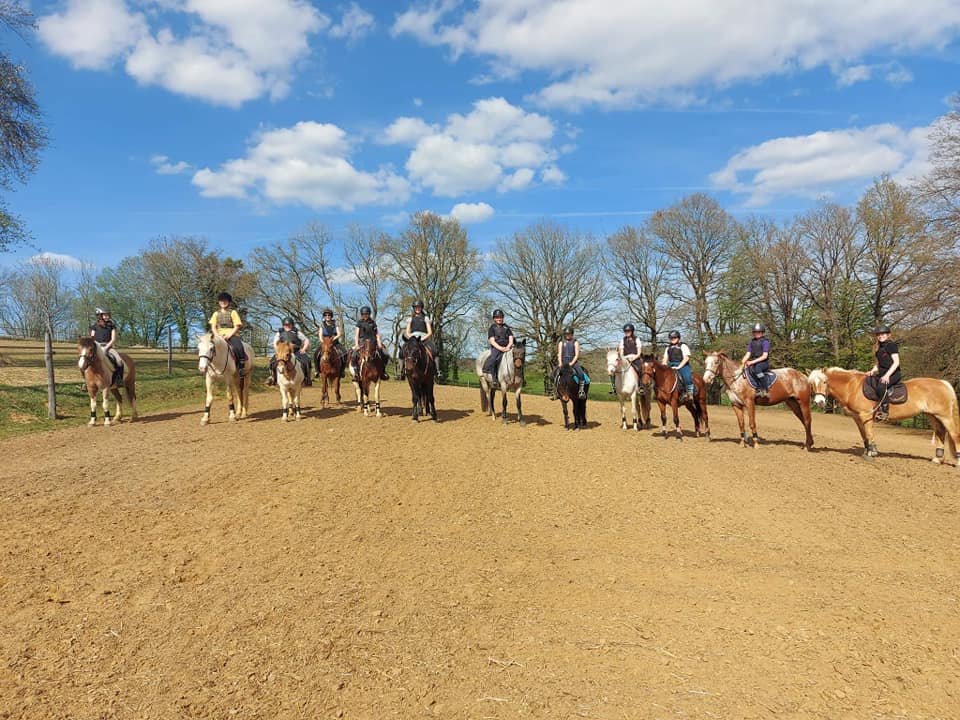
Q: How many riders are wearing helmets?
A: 12